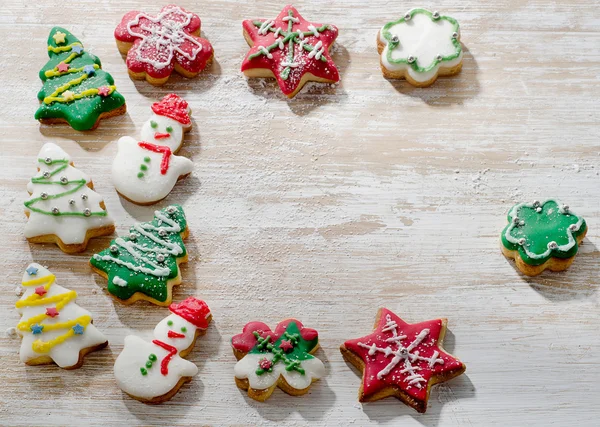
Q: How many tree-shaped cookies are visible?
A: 4